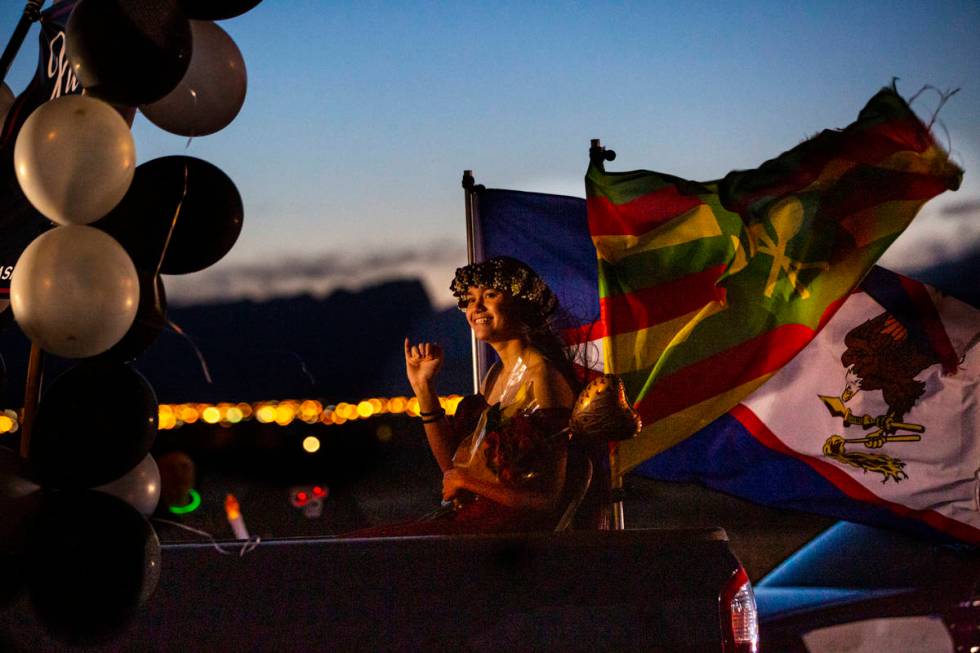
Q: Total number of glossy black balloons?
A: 6